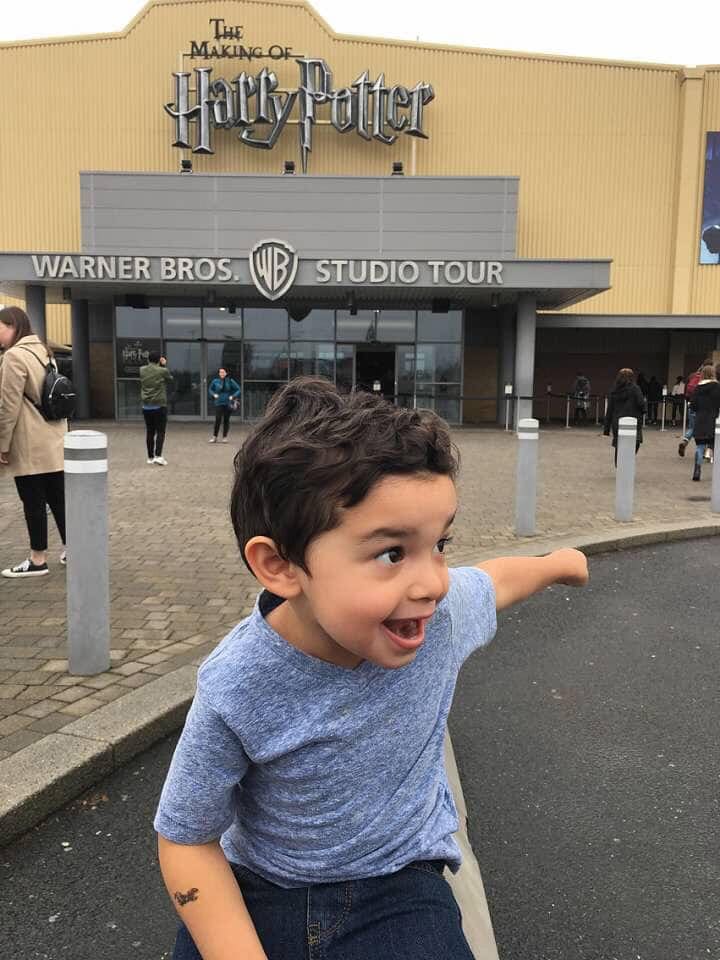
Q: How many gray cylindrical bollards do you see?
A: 4